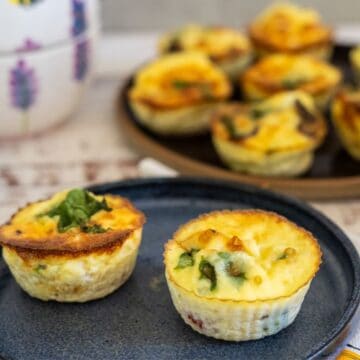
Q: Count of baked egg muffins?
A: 9